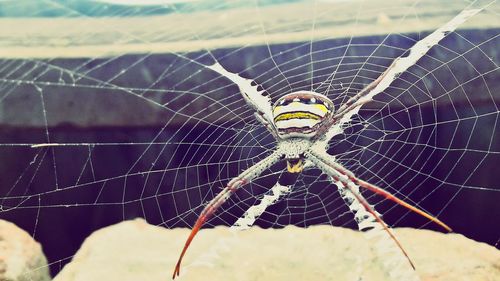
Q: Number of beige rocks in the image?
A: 2